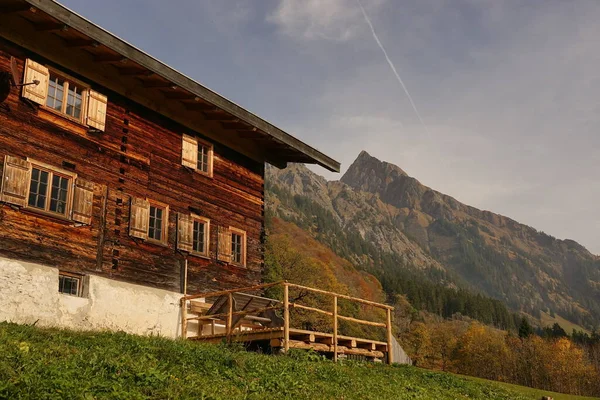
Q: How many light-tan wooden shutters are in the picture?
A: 8